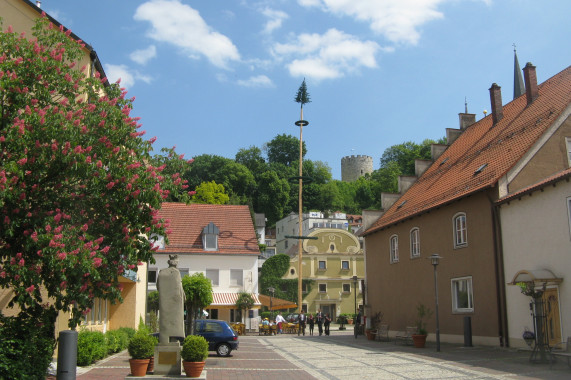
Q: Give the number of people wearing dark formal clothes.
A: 4